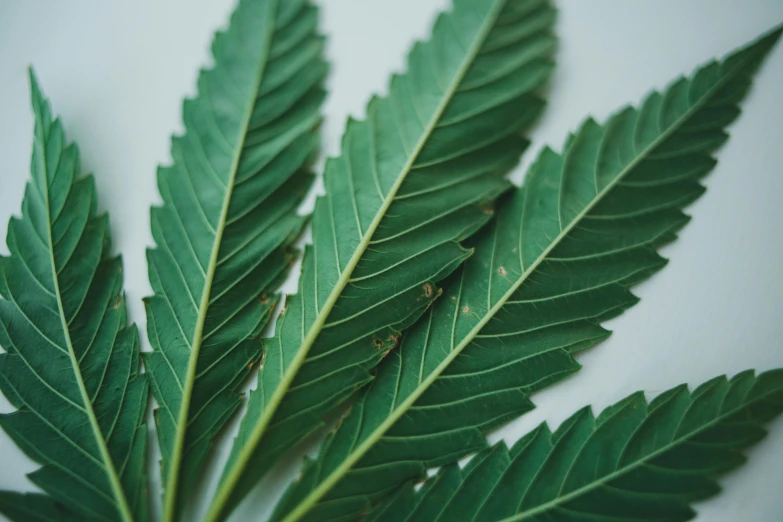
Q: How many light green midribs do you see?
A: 5